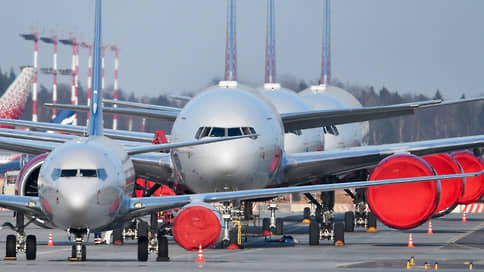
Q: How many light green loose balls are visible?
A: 0